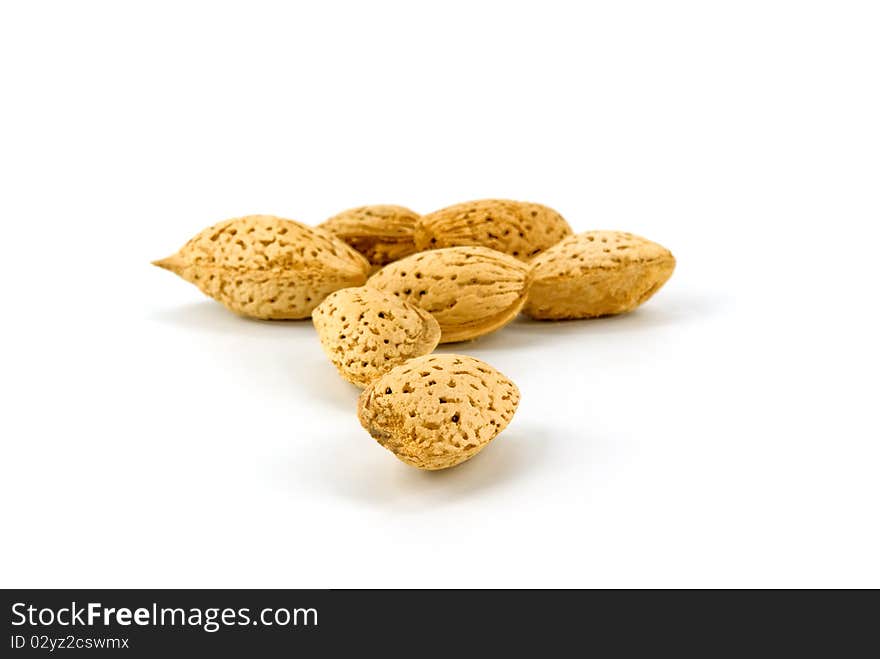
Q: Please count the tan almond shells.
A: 7